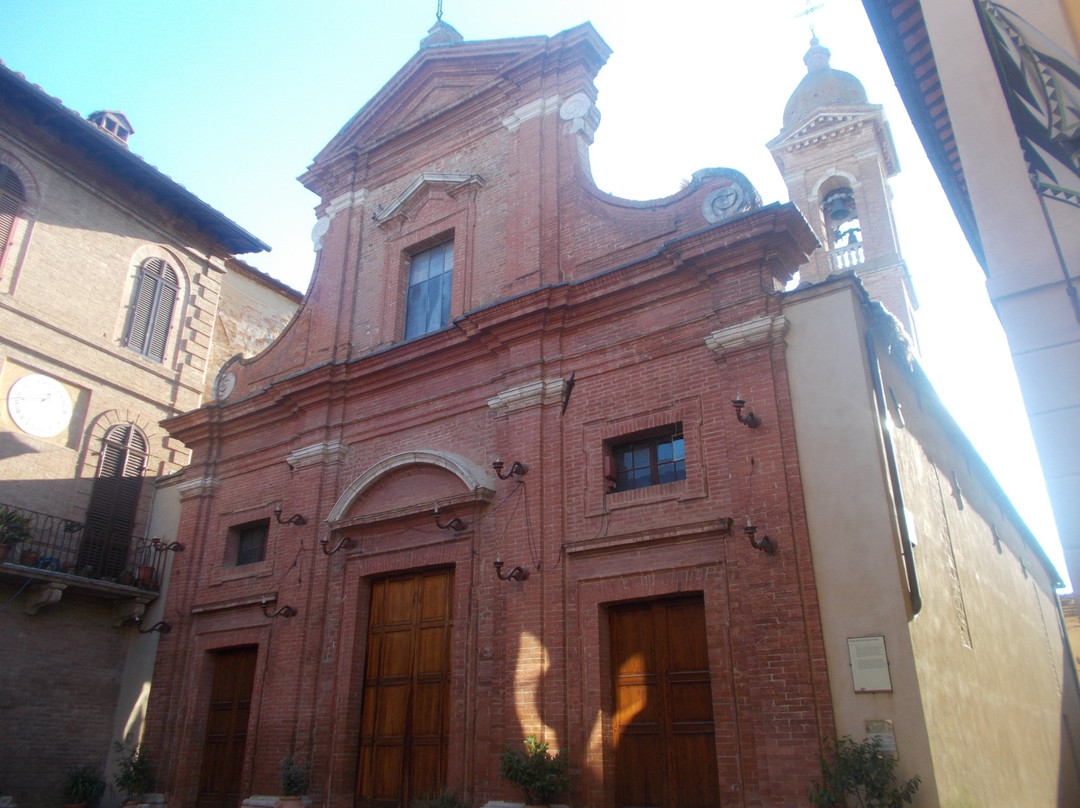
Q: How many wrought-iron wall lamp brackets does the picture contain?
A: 10